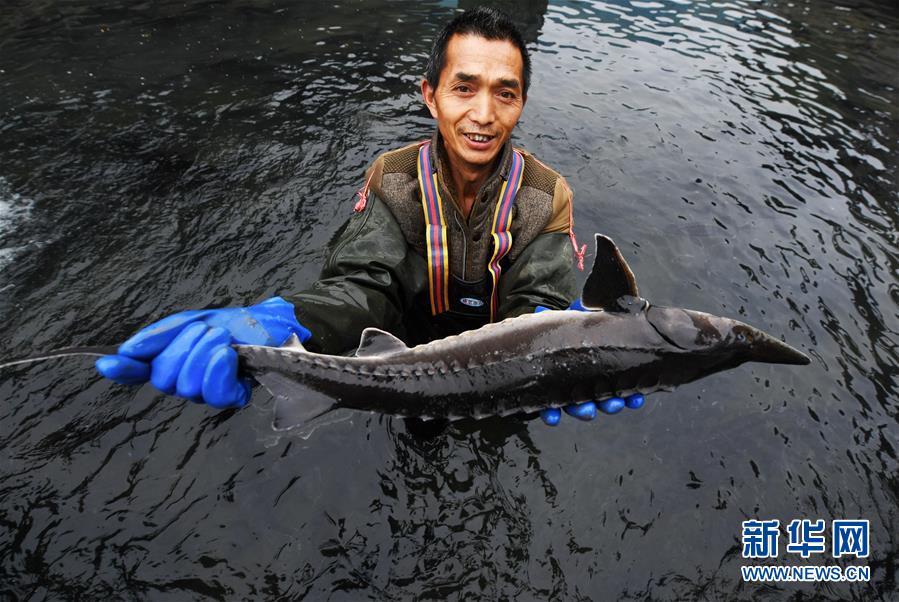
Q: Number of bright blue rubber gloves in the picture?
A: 2